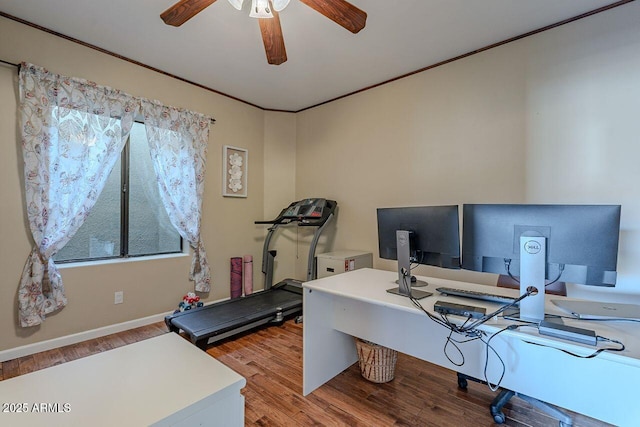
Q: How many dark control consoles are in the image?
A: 1